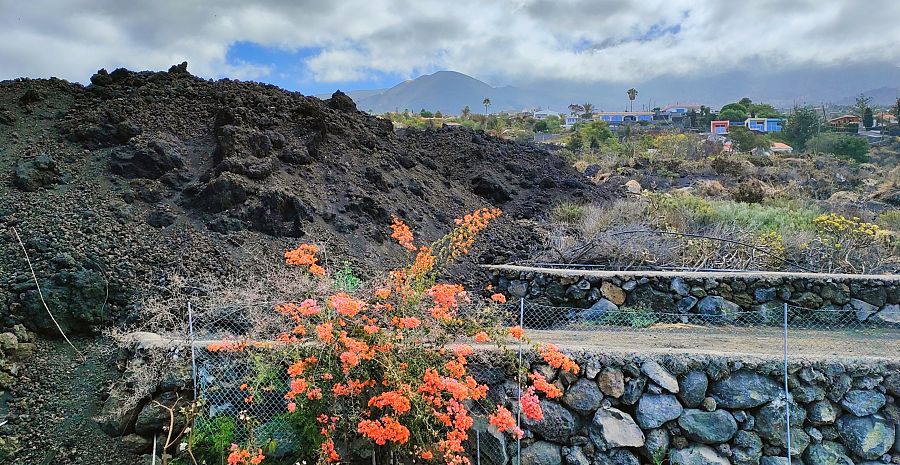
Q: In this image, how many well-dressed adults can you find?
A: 0